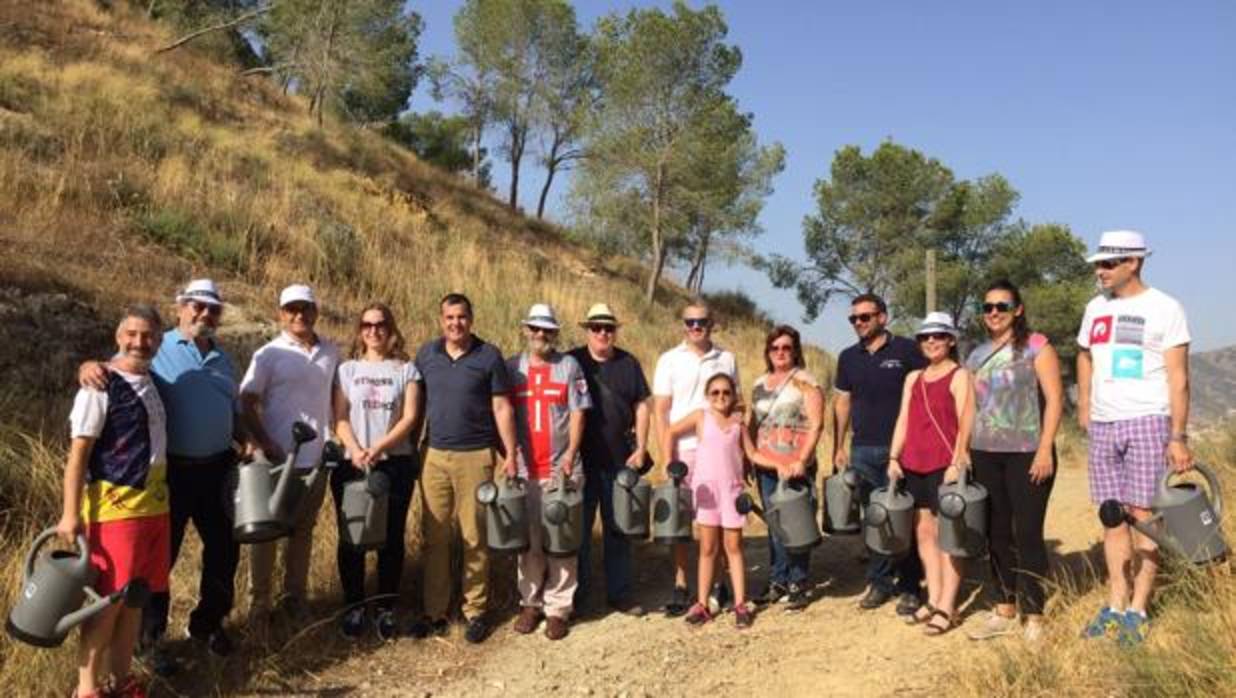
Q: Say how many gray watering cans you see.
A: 13